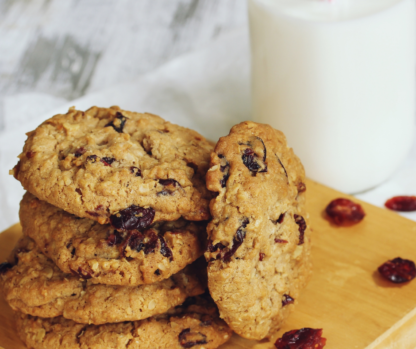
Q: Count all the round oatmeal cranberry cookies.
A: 5